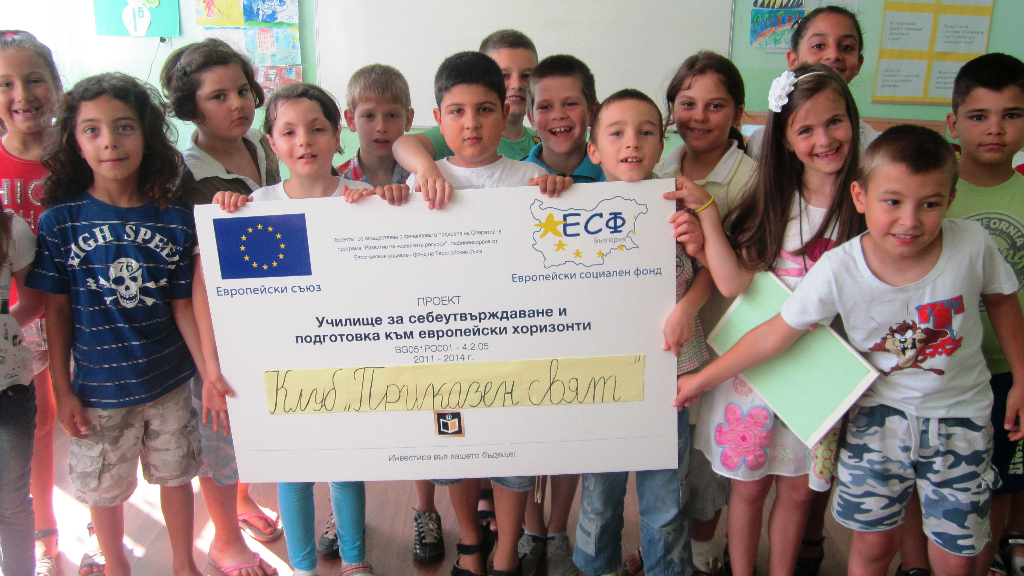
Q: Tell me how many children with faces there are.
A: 14